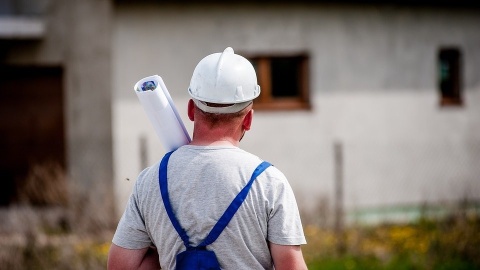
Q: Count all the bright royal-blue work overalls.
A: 1